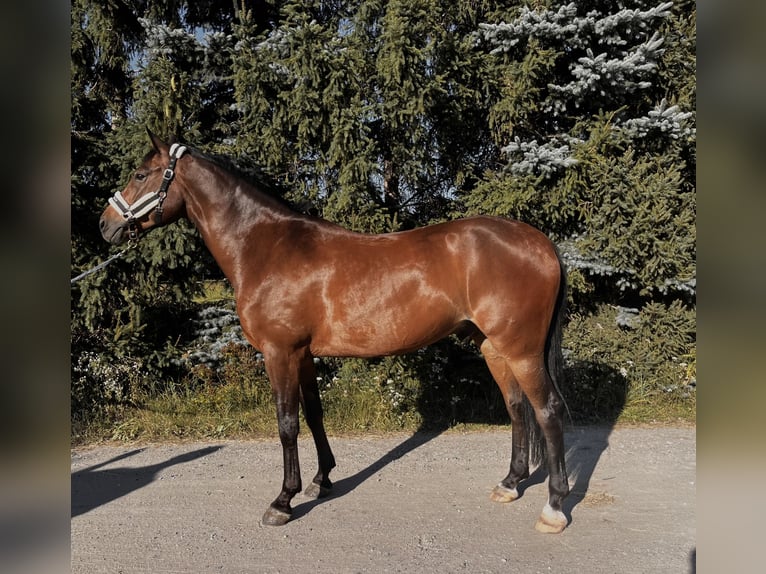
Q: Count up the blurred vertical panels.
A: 2